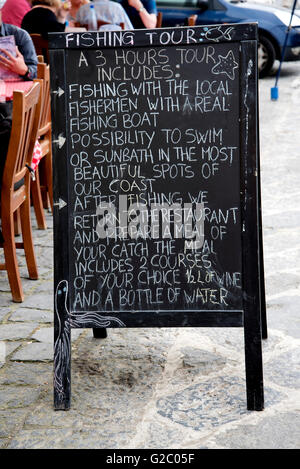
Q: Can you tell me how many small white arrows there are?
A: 3